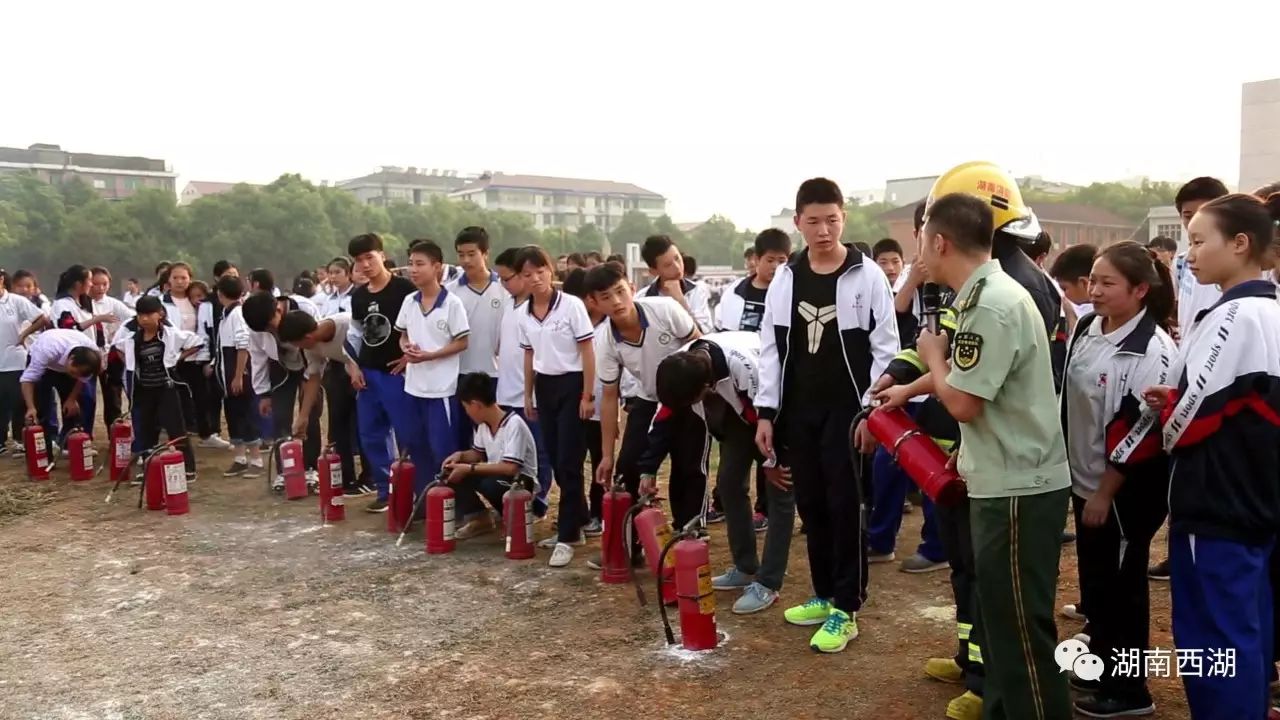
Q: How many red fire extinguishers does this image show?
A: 14